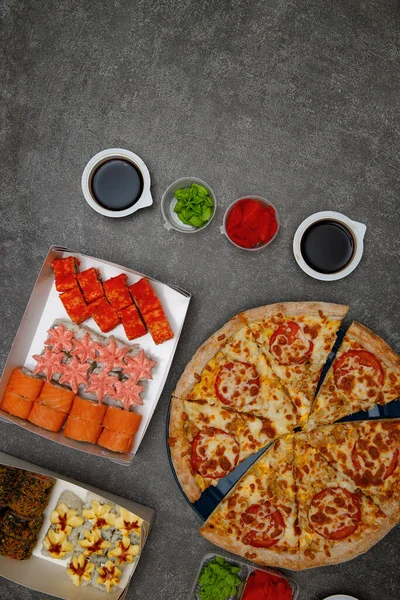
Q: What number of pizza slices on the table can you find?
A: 7